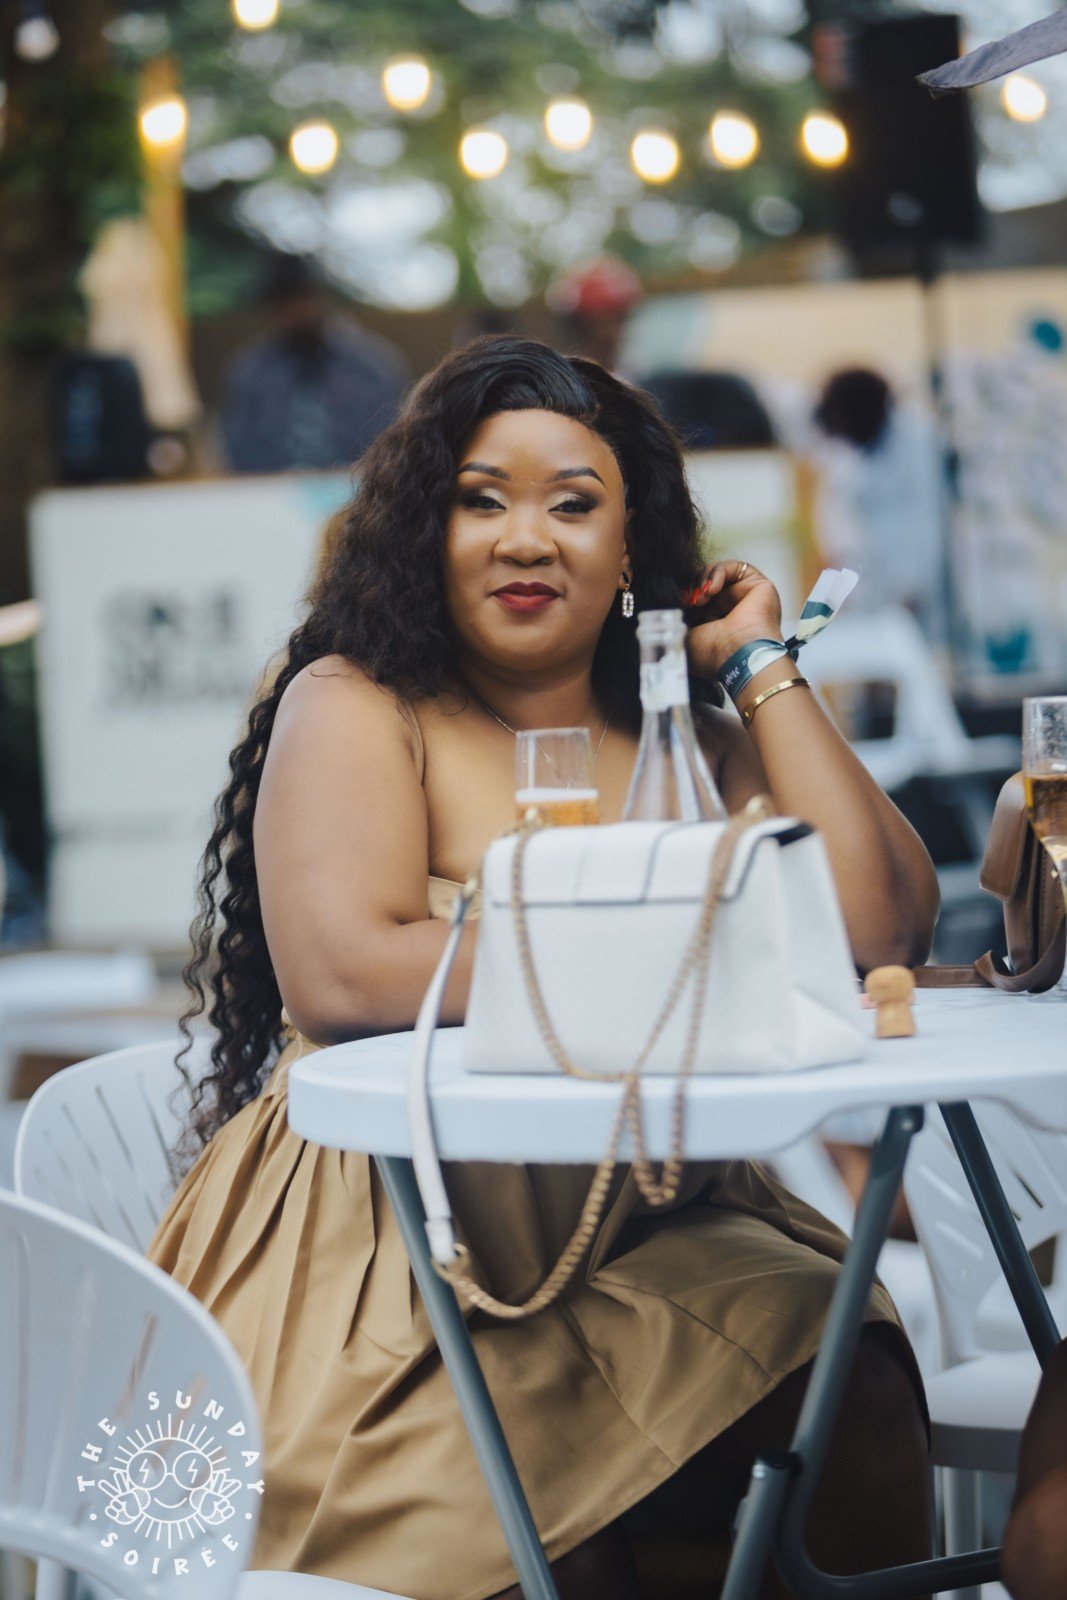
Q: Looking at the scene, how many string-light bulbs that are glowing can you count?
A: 10